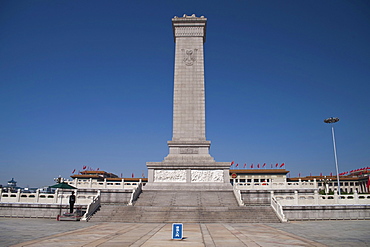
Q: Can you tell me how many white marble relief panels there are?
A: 2